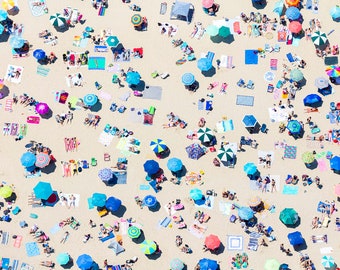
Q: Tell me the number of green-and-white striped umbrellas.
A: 4